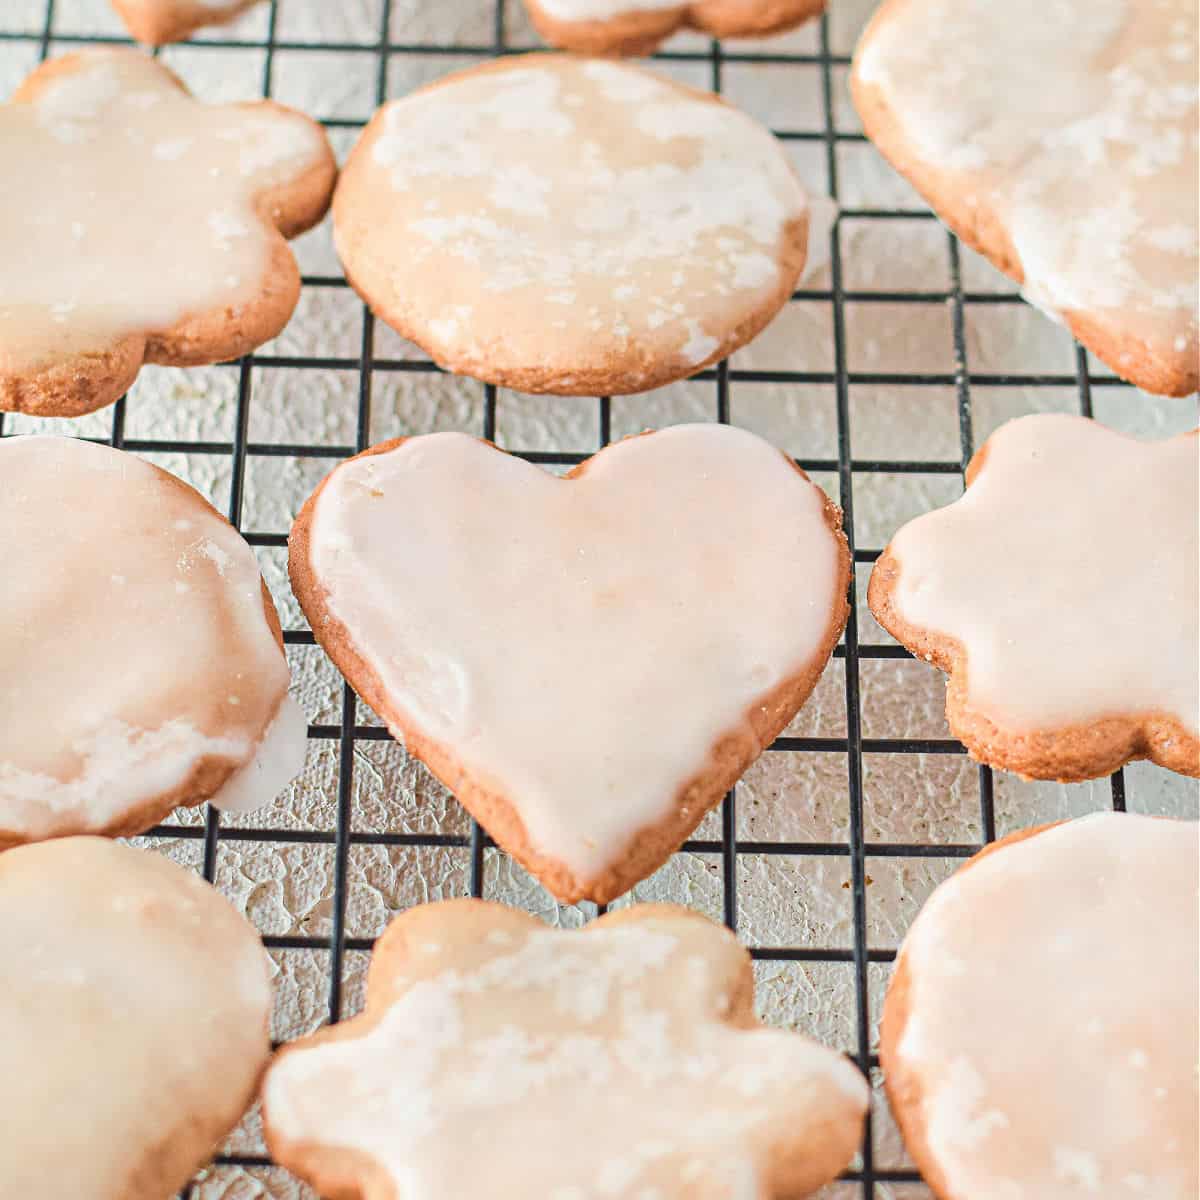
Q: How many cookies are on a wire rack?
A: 11